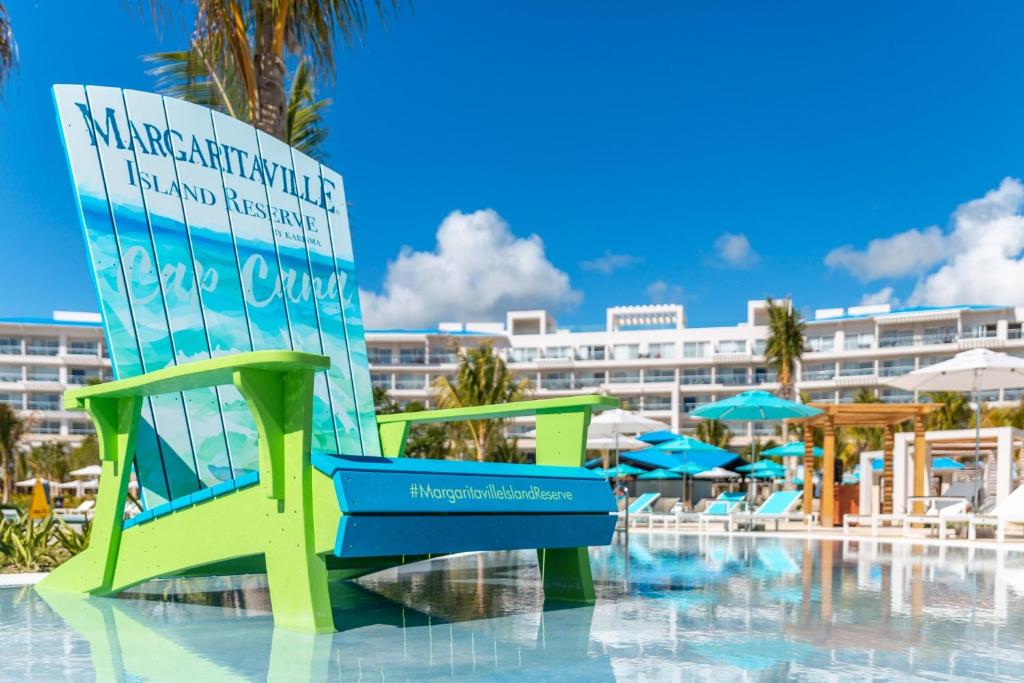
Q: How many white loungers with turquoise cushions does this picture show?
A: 3